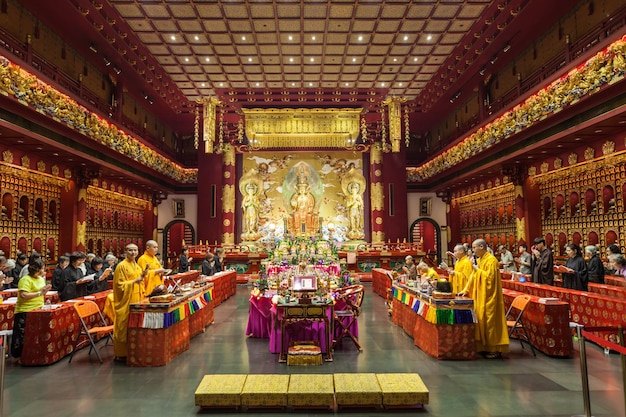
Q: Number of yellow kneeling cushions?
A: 5